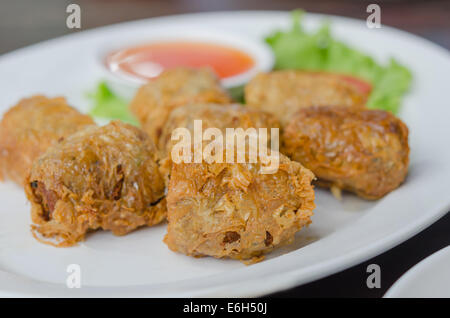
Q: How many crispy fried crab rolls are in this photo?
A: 7